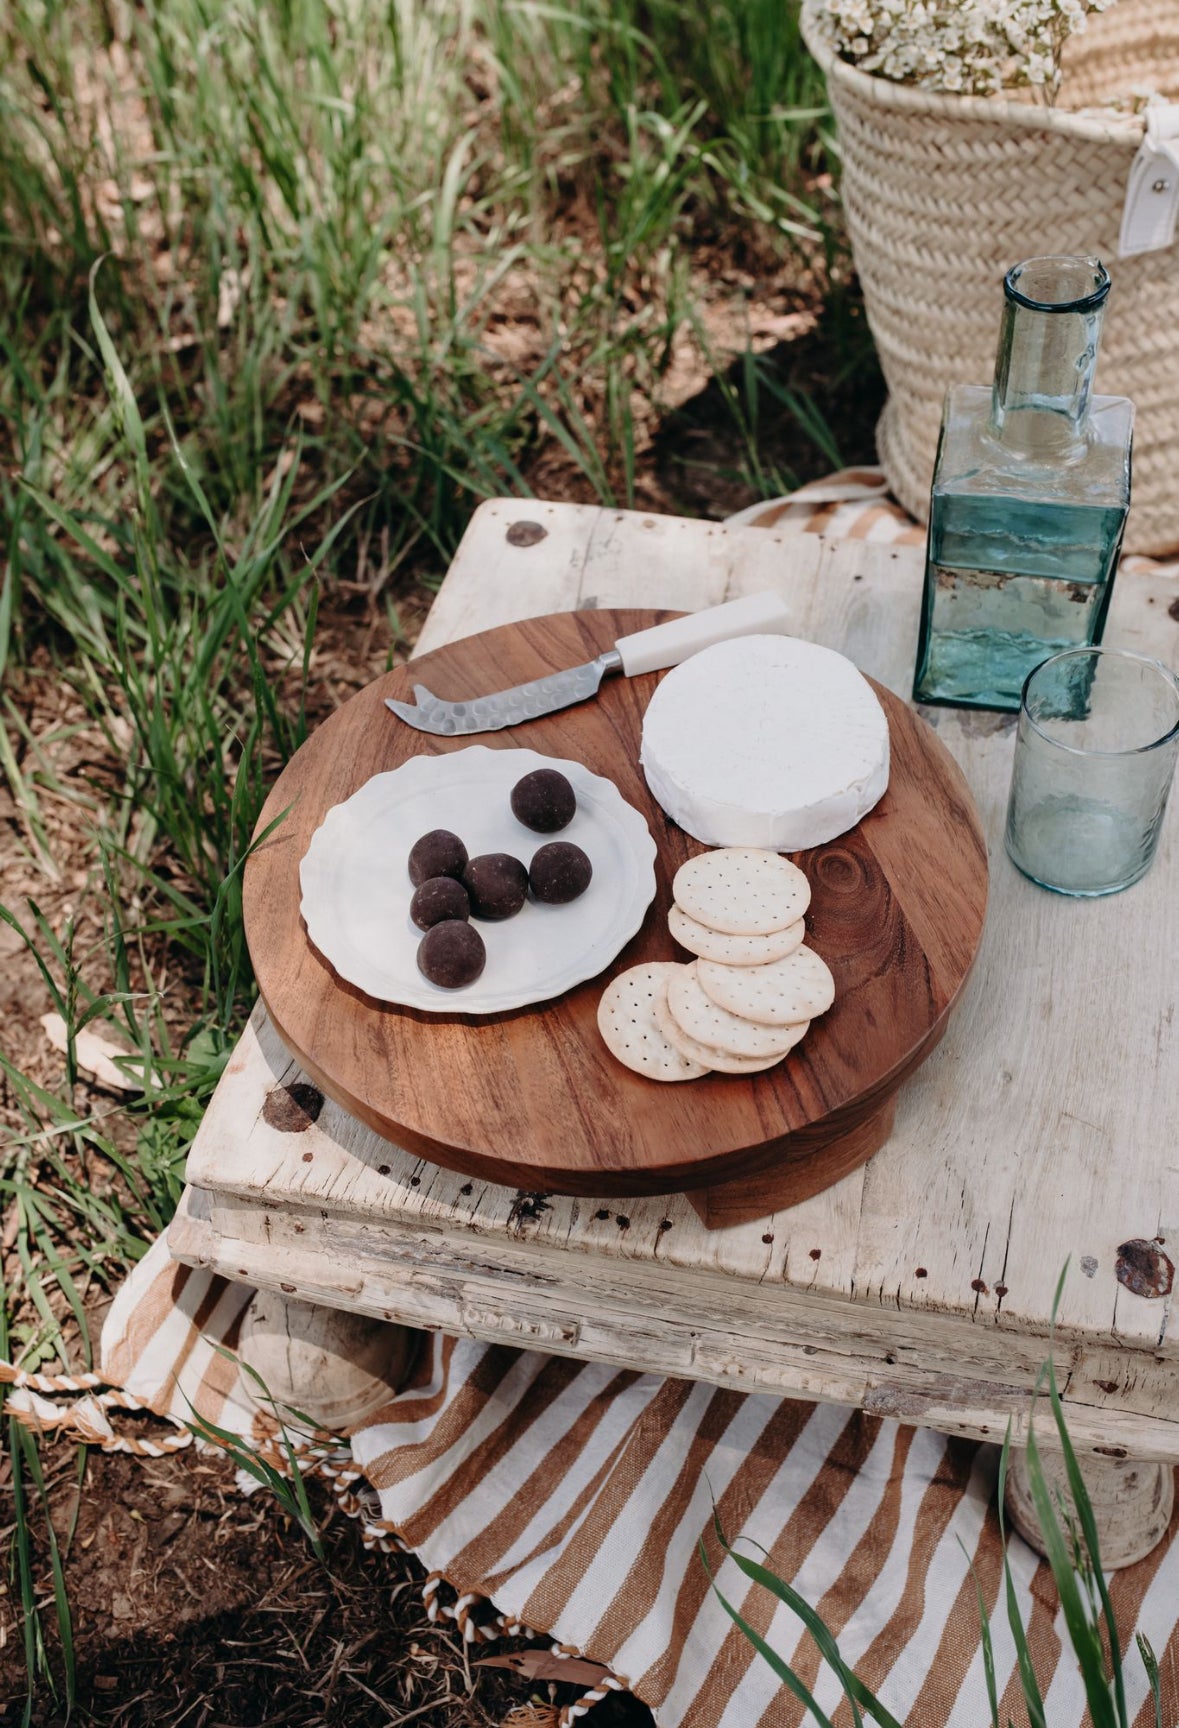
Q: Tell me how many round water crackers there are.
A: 6